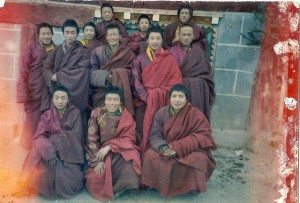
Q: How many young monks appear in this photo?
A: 12